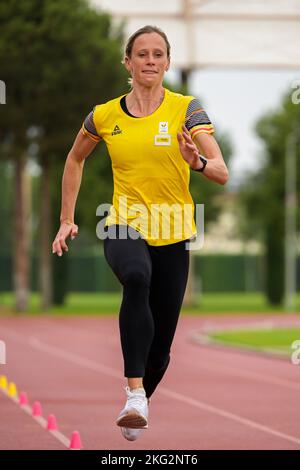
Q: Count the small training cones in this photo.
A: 6